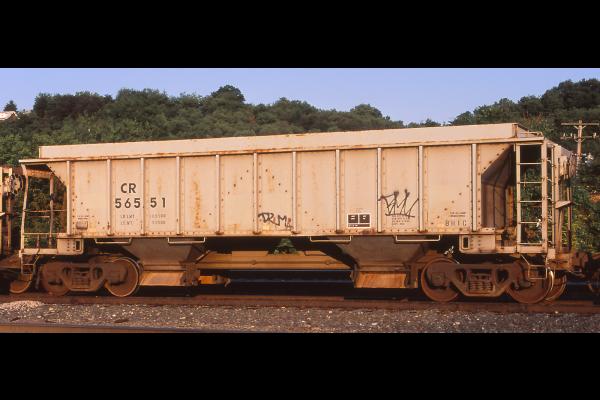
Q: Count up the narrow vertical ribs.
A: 11